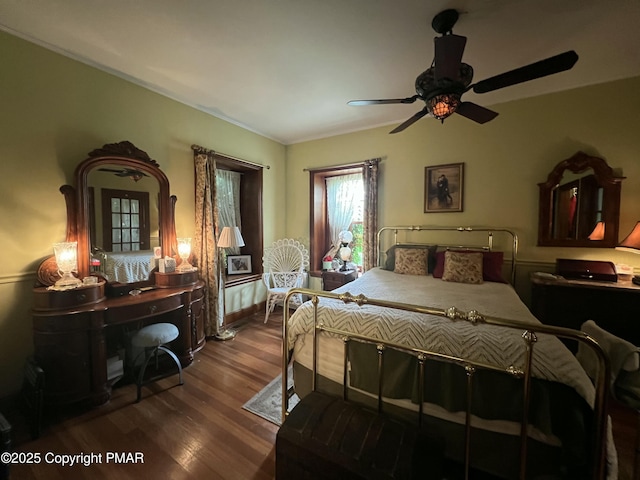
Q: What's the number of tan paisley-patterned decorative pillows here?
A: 2